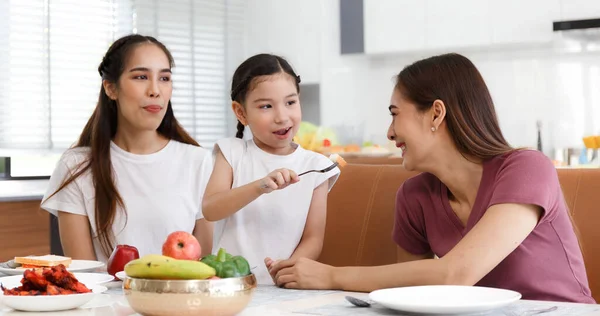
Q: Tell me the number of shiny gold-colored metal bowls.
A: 1